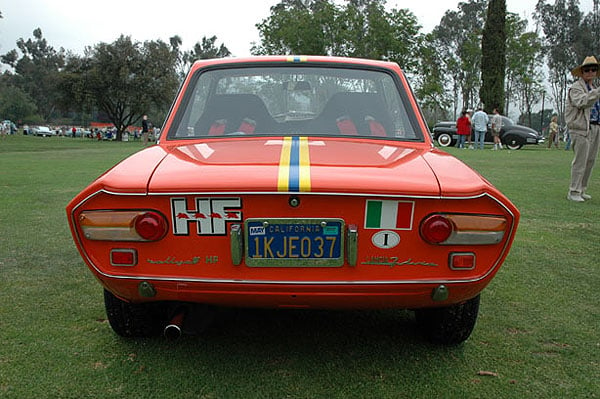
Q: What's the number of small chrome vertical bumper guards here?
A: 2